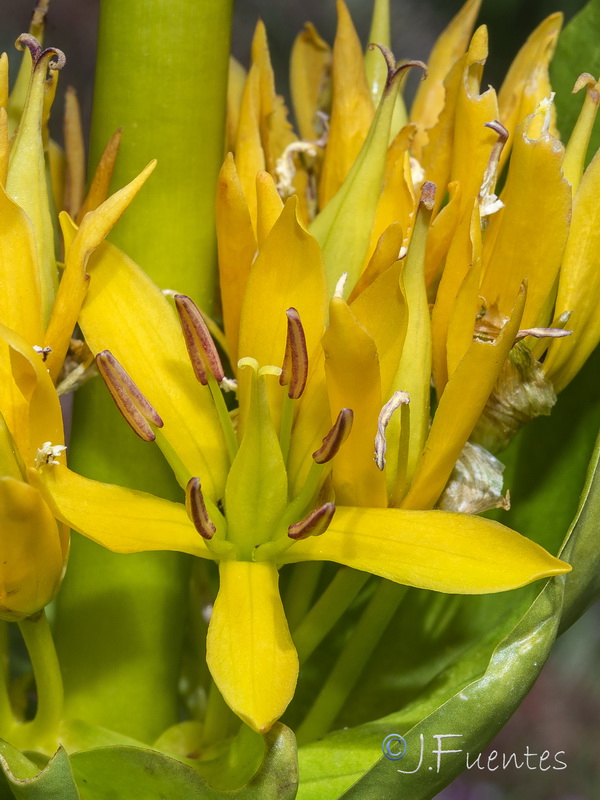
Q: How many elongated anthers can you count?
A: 6